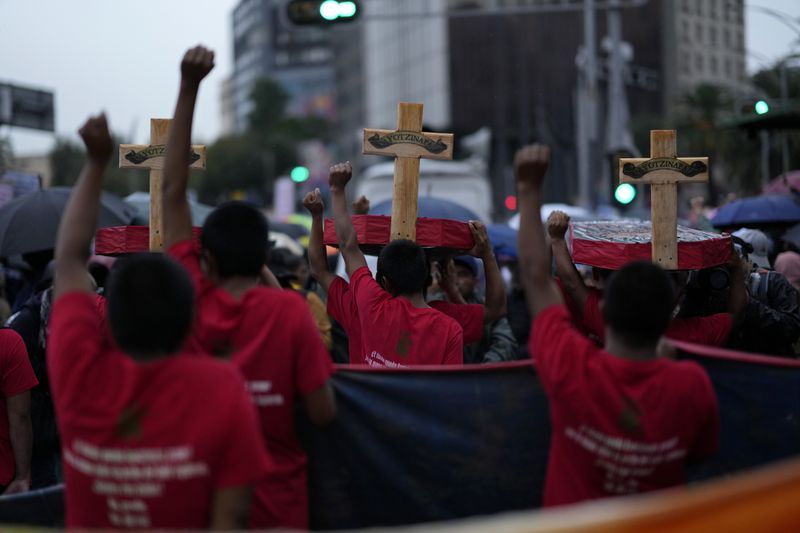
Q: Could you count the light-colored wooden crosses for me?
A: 3